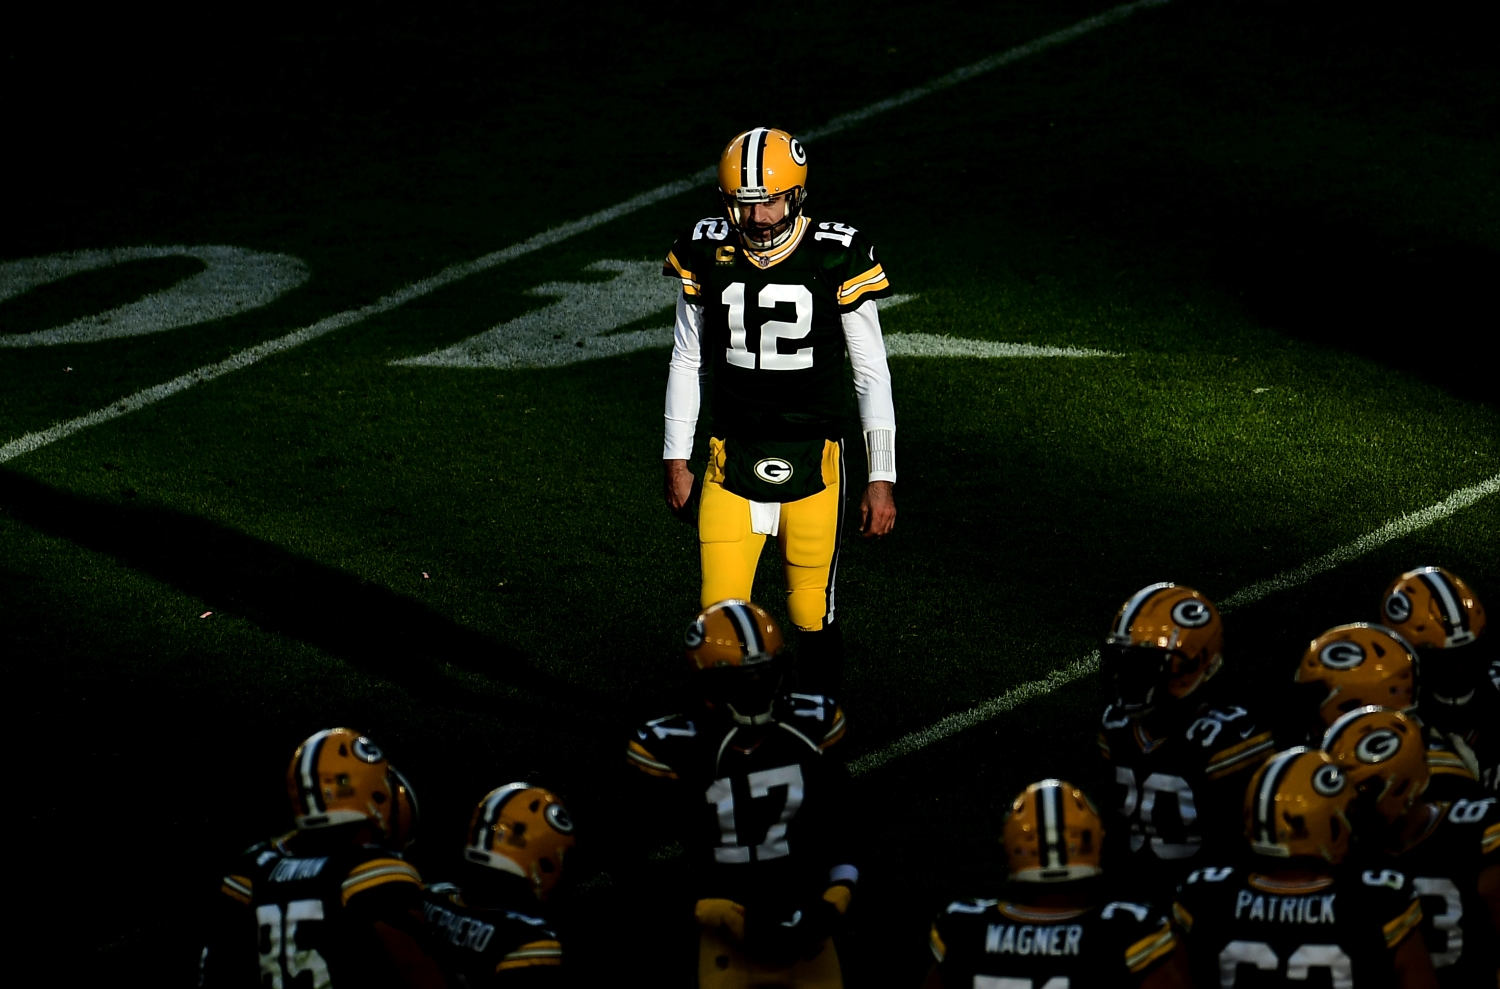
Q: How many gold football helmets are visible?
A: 11